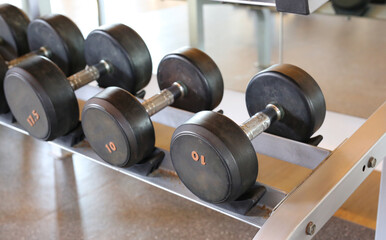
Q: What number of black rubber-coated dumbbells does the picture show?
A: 5